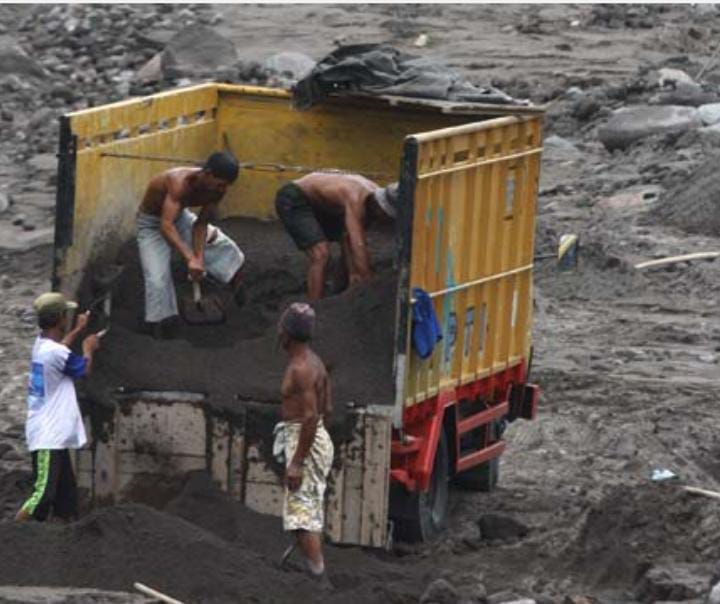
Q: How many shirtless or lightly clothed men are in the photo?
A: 3